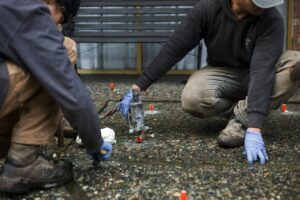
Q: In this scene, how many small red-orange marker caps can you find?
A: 5